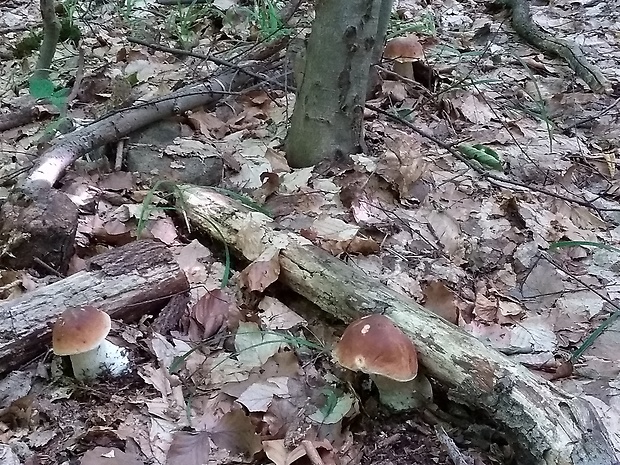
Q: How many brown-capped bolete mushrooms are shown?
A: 3